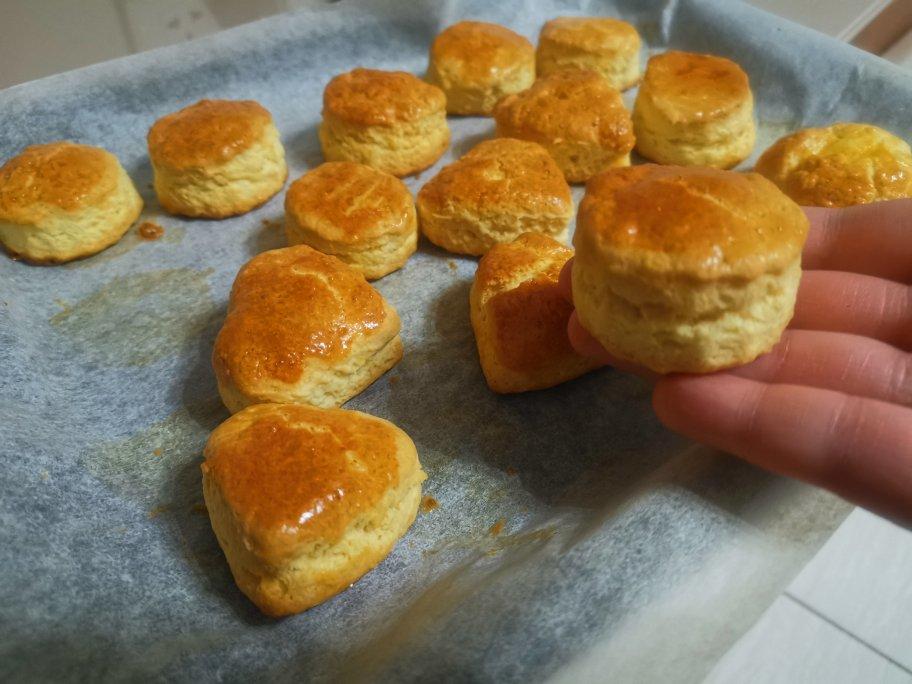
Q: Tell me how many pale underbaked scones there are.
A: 0